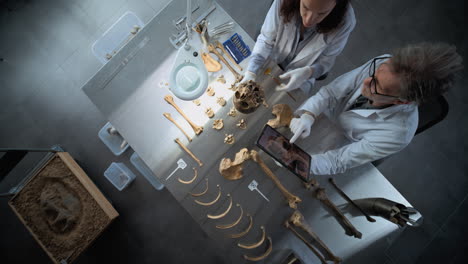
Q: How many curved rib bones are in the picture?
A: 8